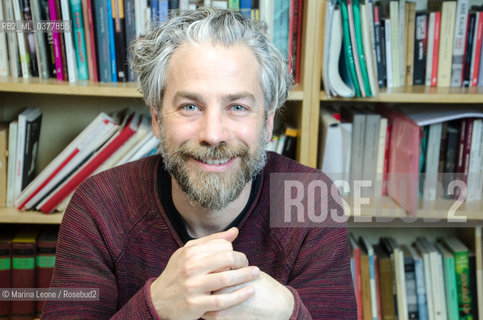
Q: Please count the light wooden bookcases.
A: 2